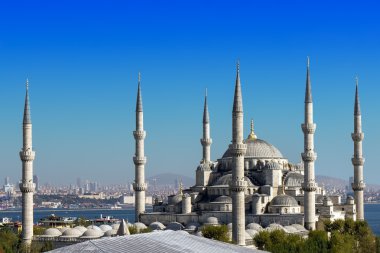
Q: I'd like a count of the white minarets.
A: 6